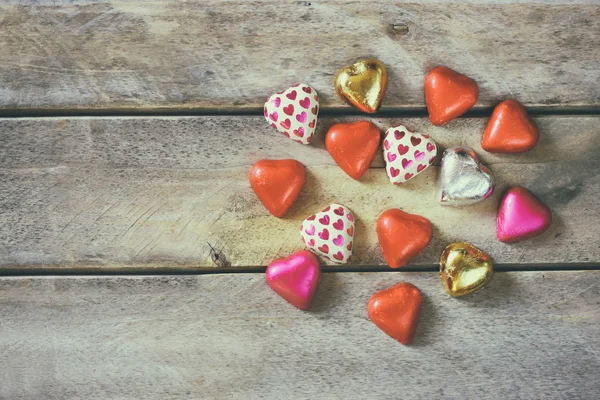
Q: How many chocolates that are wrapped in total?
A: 14